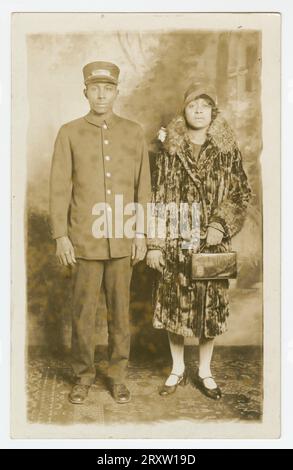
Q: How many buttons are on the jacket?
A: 6